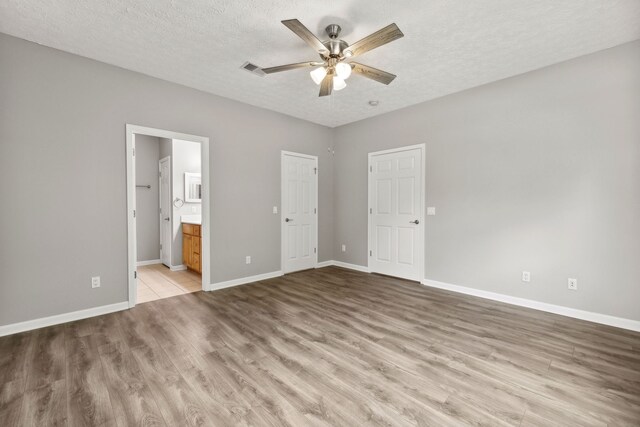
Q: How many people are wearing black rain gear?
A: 0